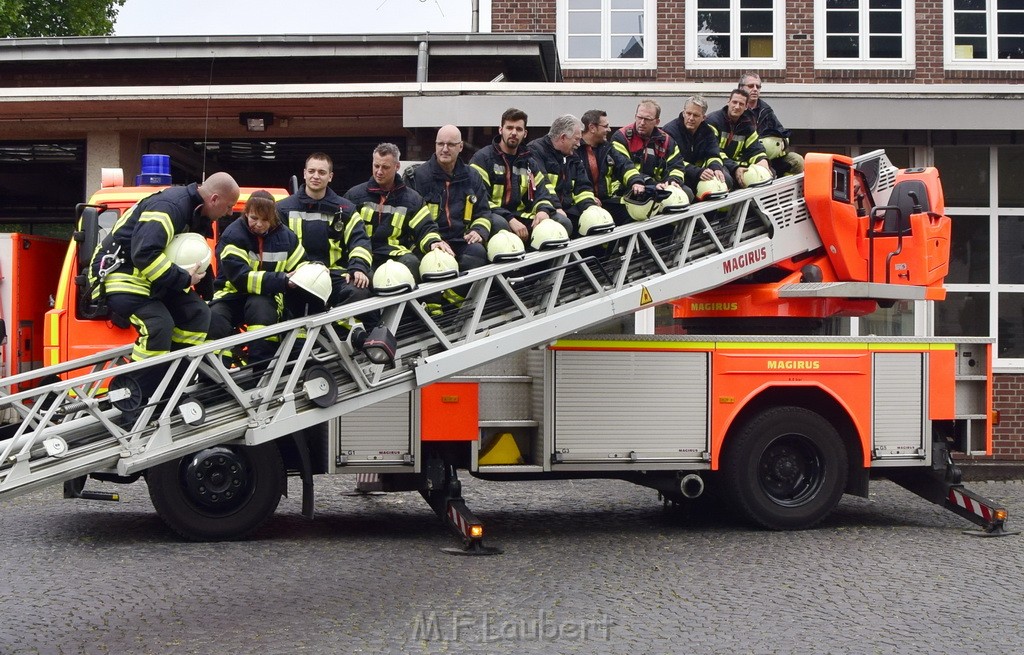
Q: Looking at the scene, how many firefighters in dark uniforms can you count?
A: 12